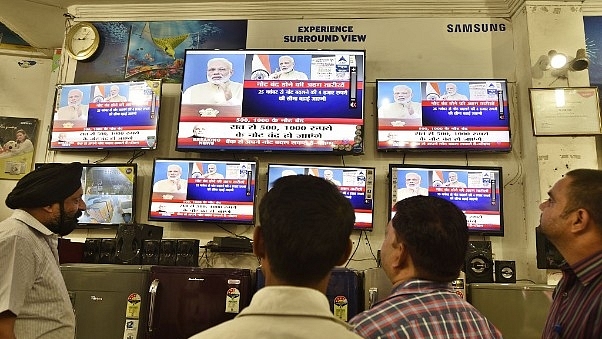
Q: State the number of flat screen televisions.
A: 7